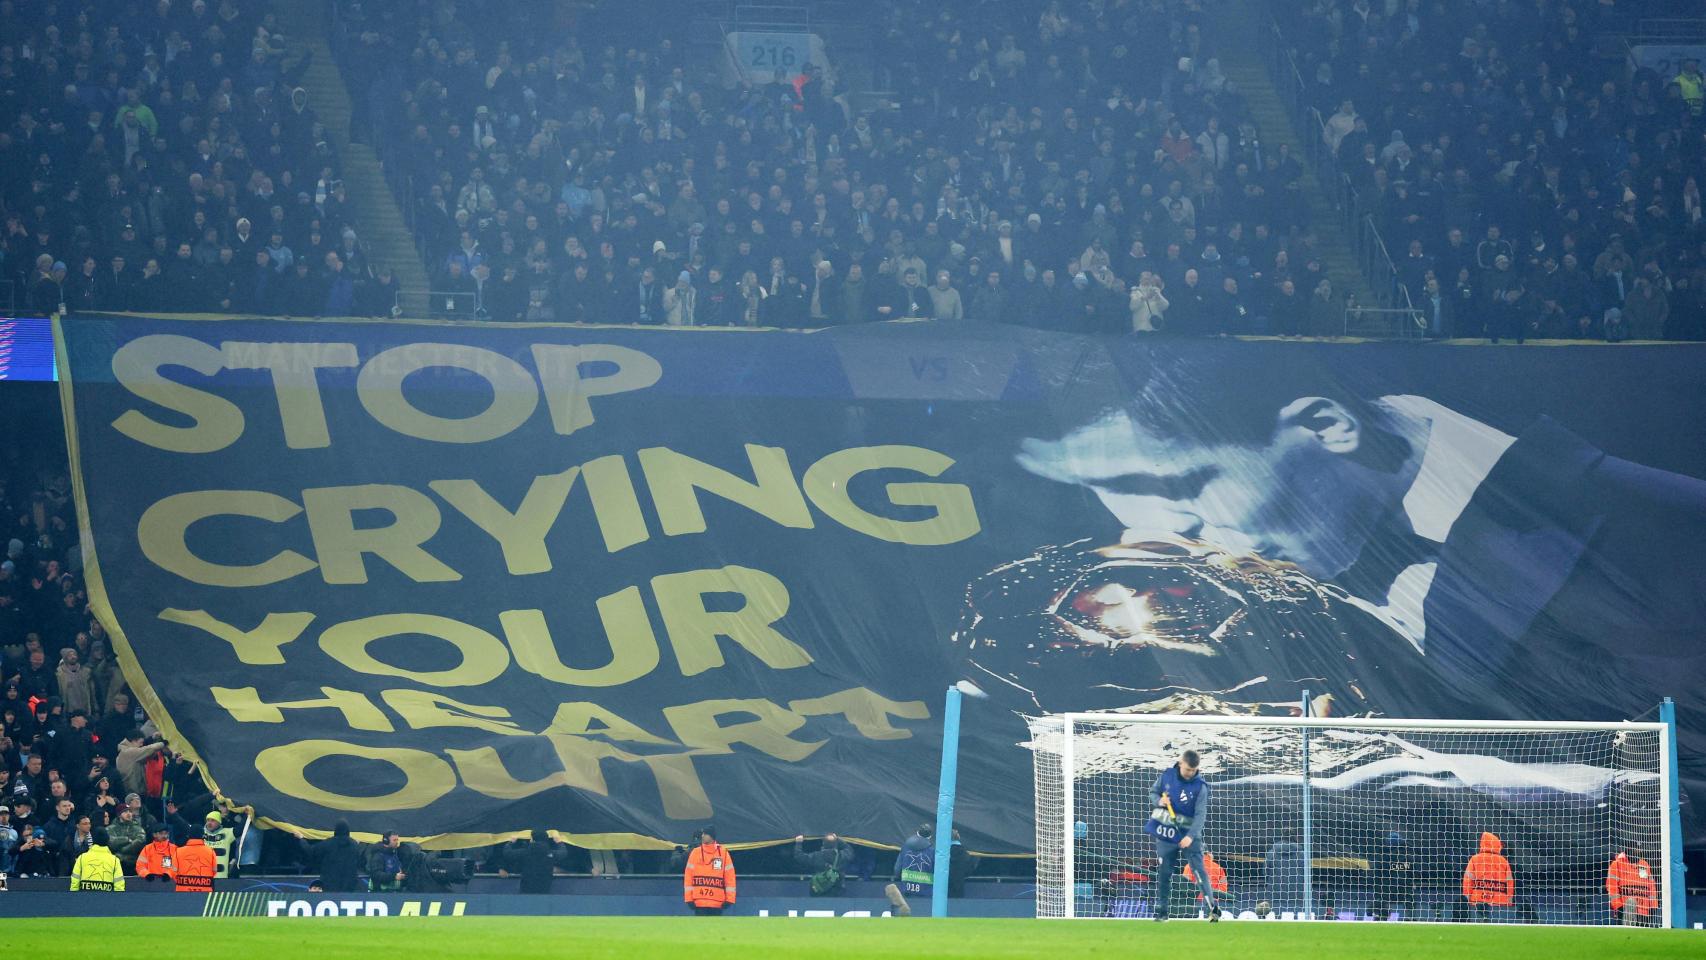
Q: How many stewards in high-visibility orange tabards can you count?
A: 6